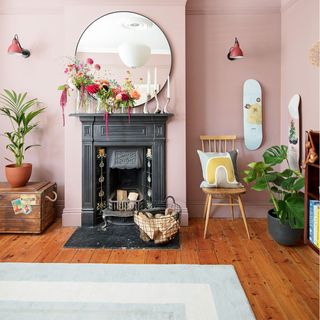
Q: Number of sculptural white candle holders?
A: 3